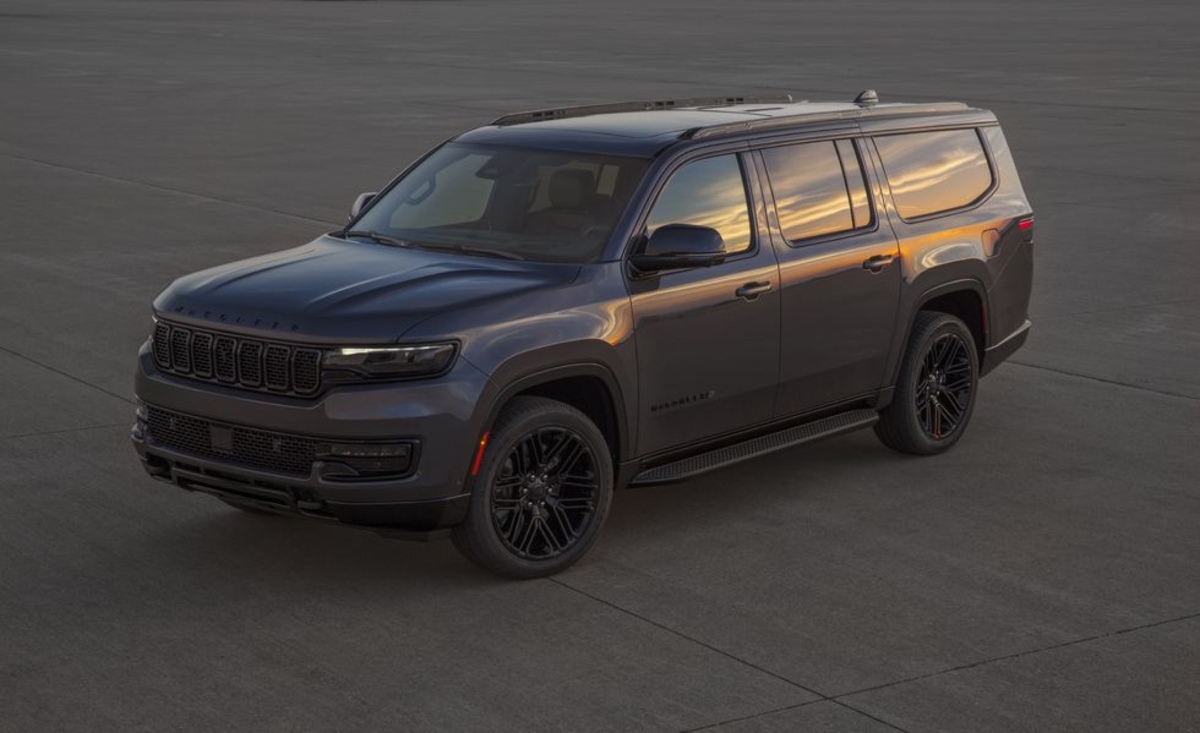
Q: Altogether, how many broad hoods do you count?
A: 1